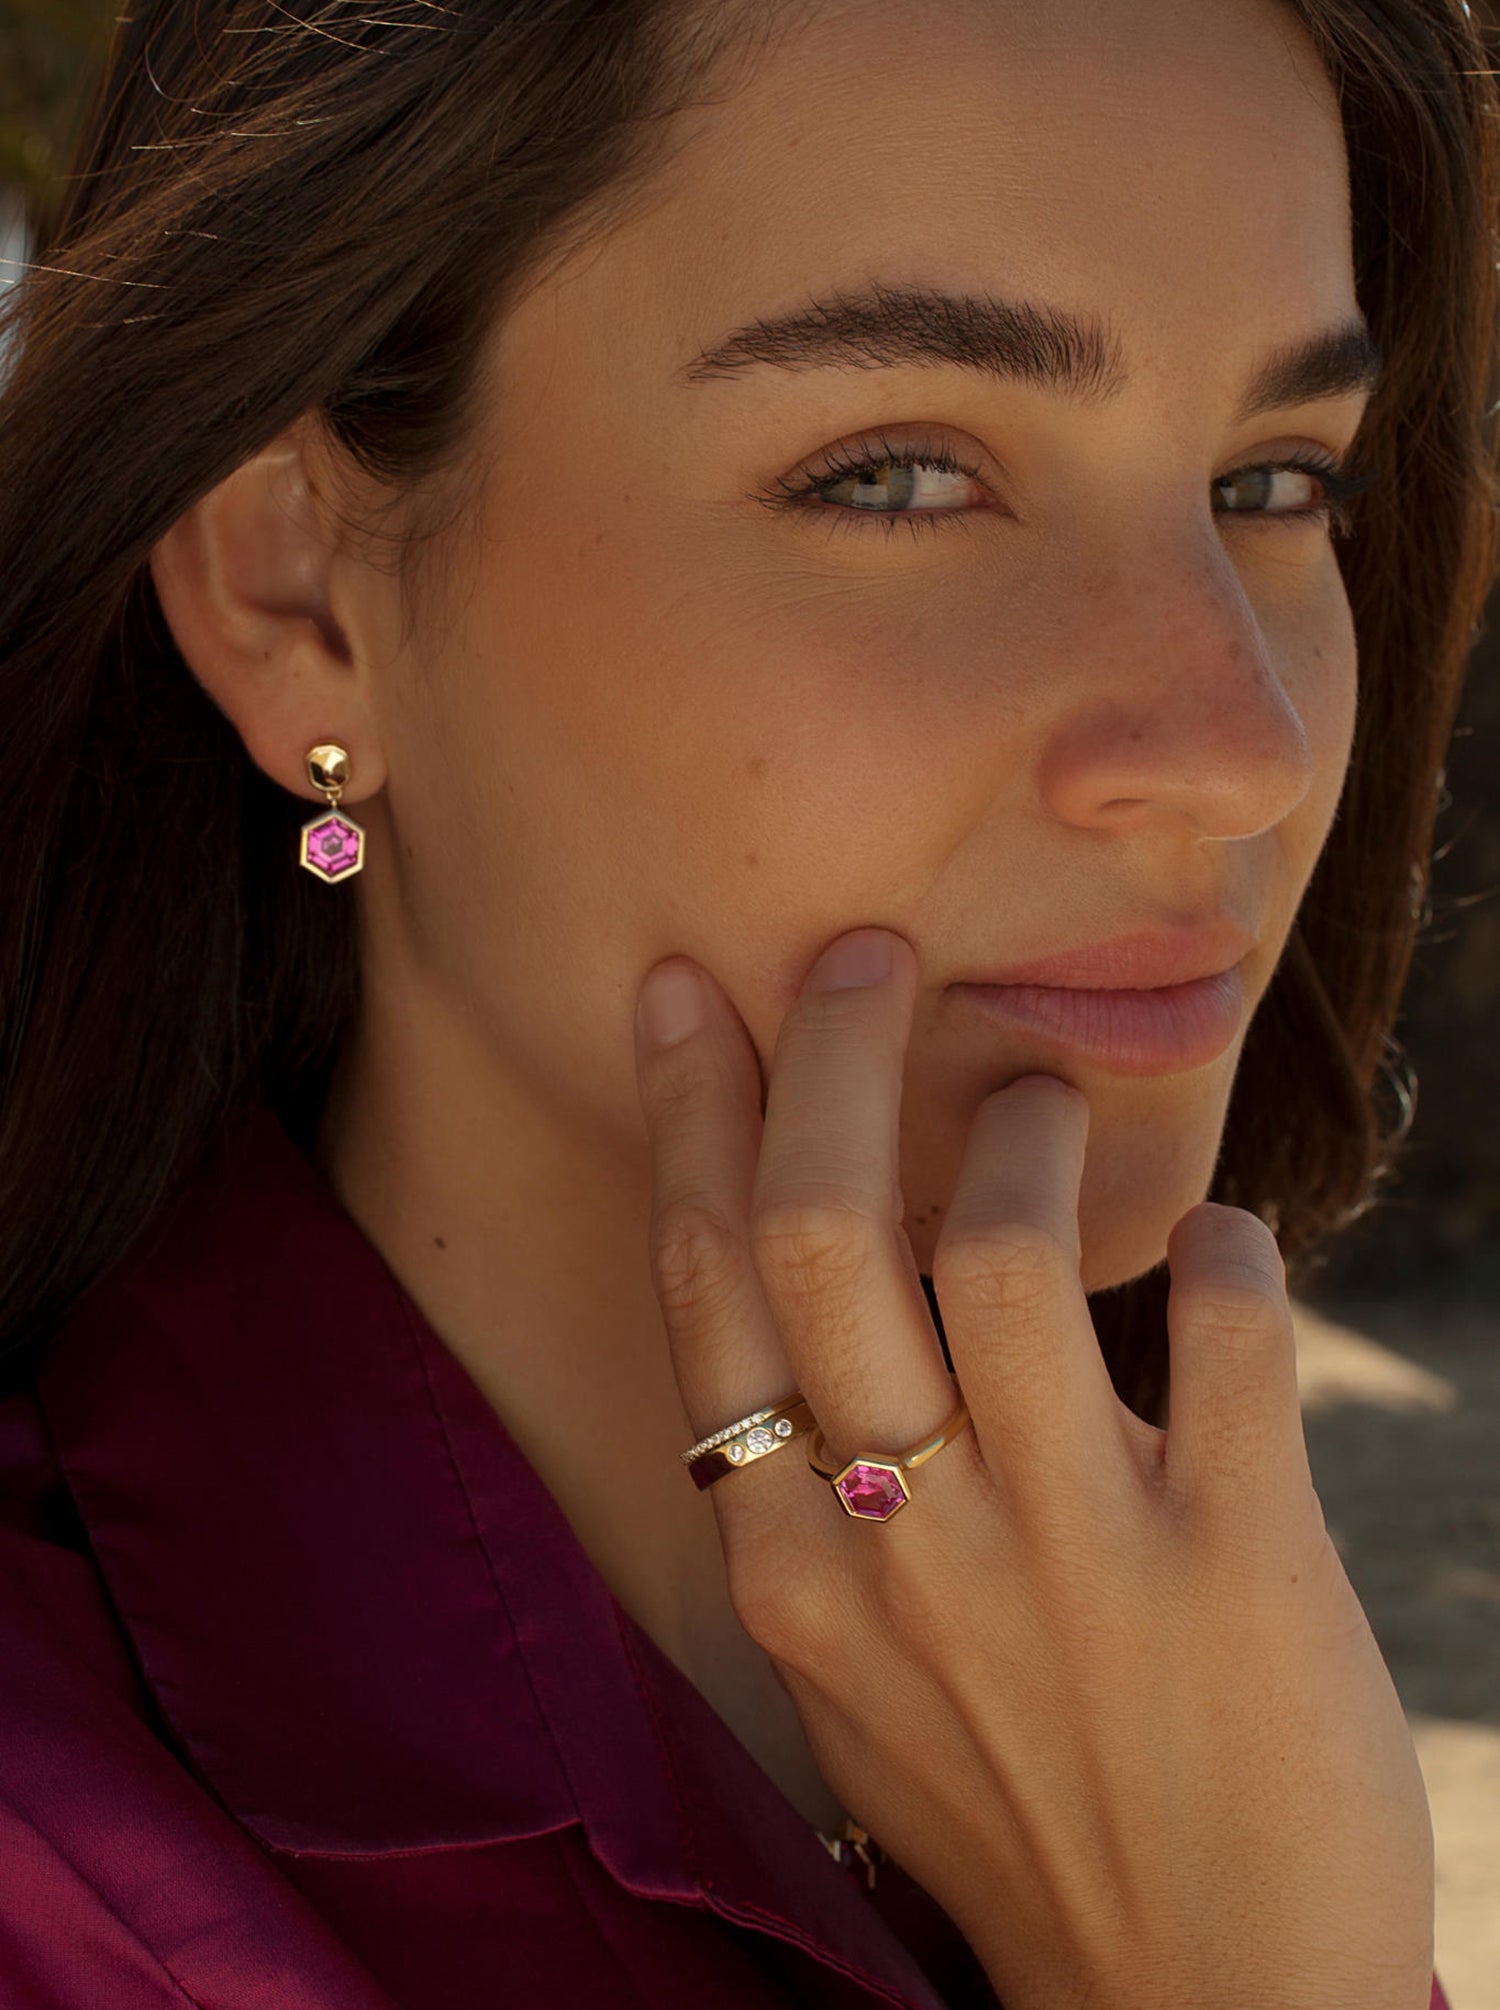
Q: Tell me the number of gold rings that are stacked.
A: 2